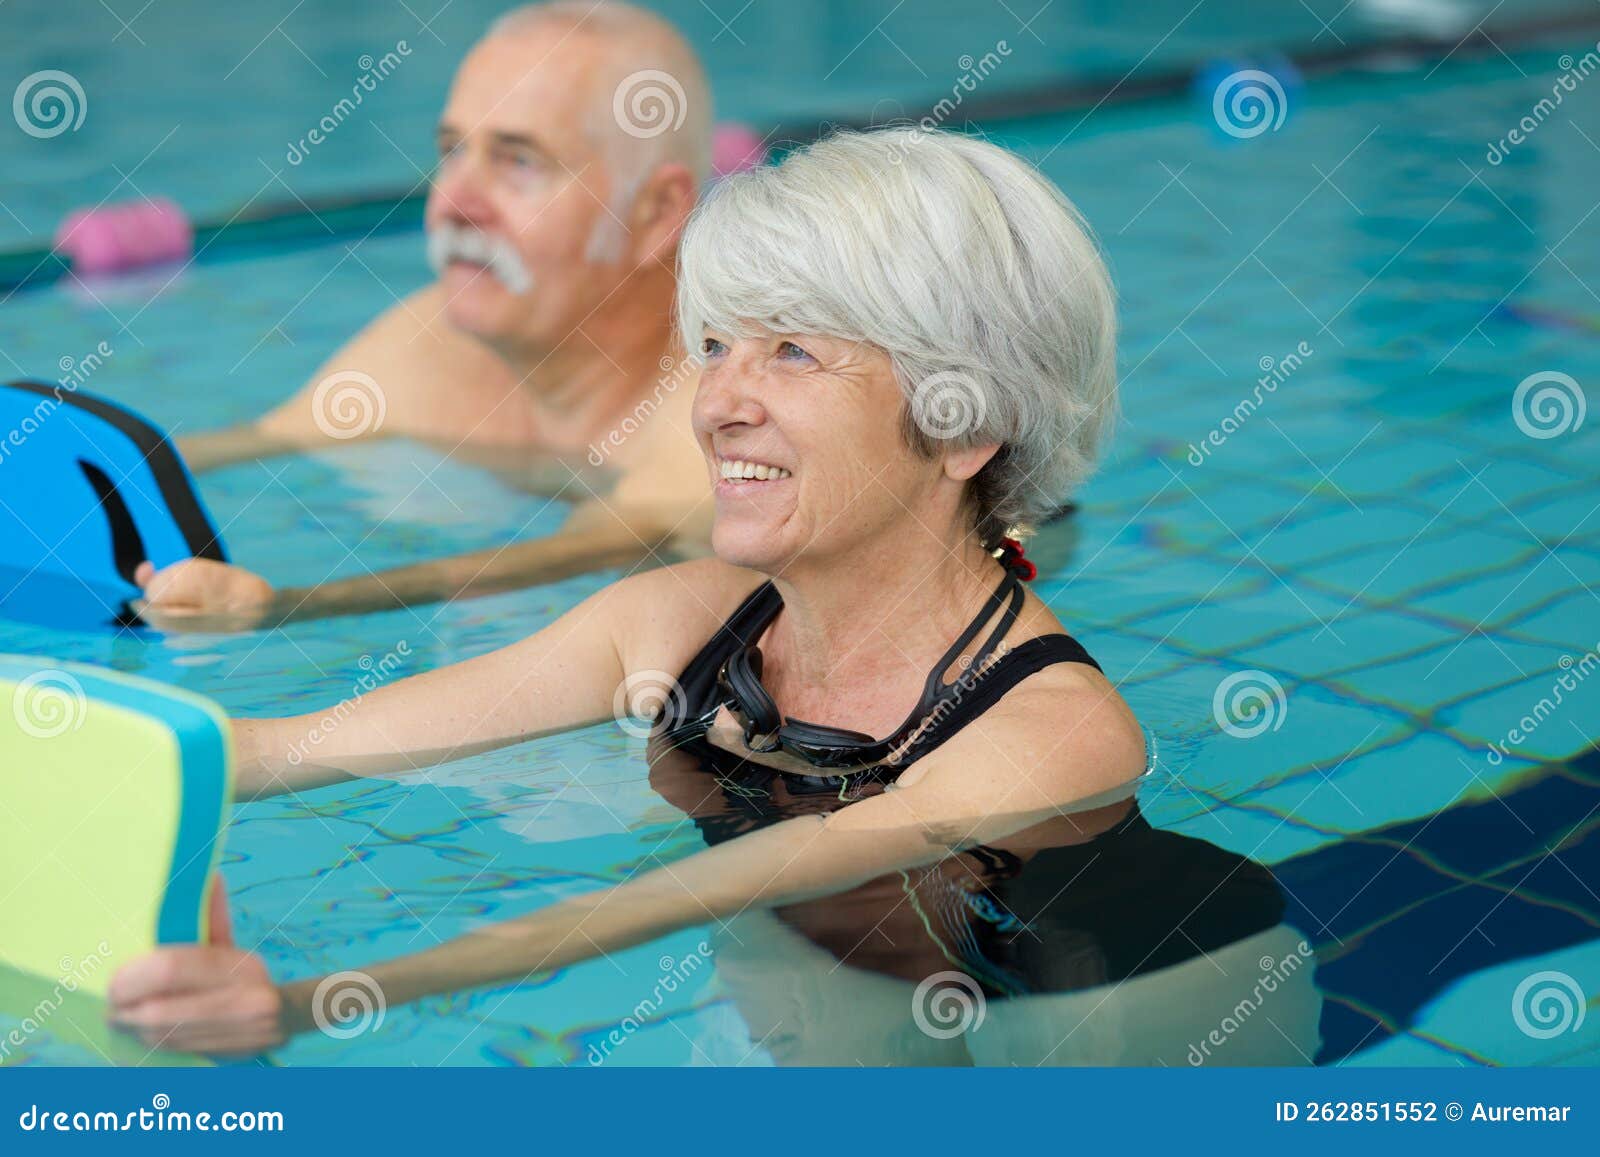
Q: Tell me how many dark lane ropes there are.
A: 1